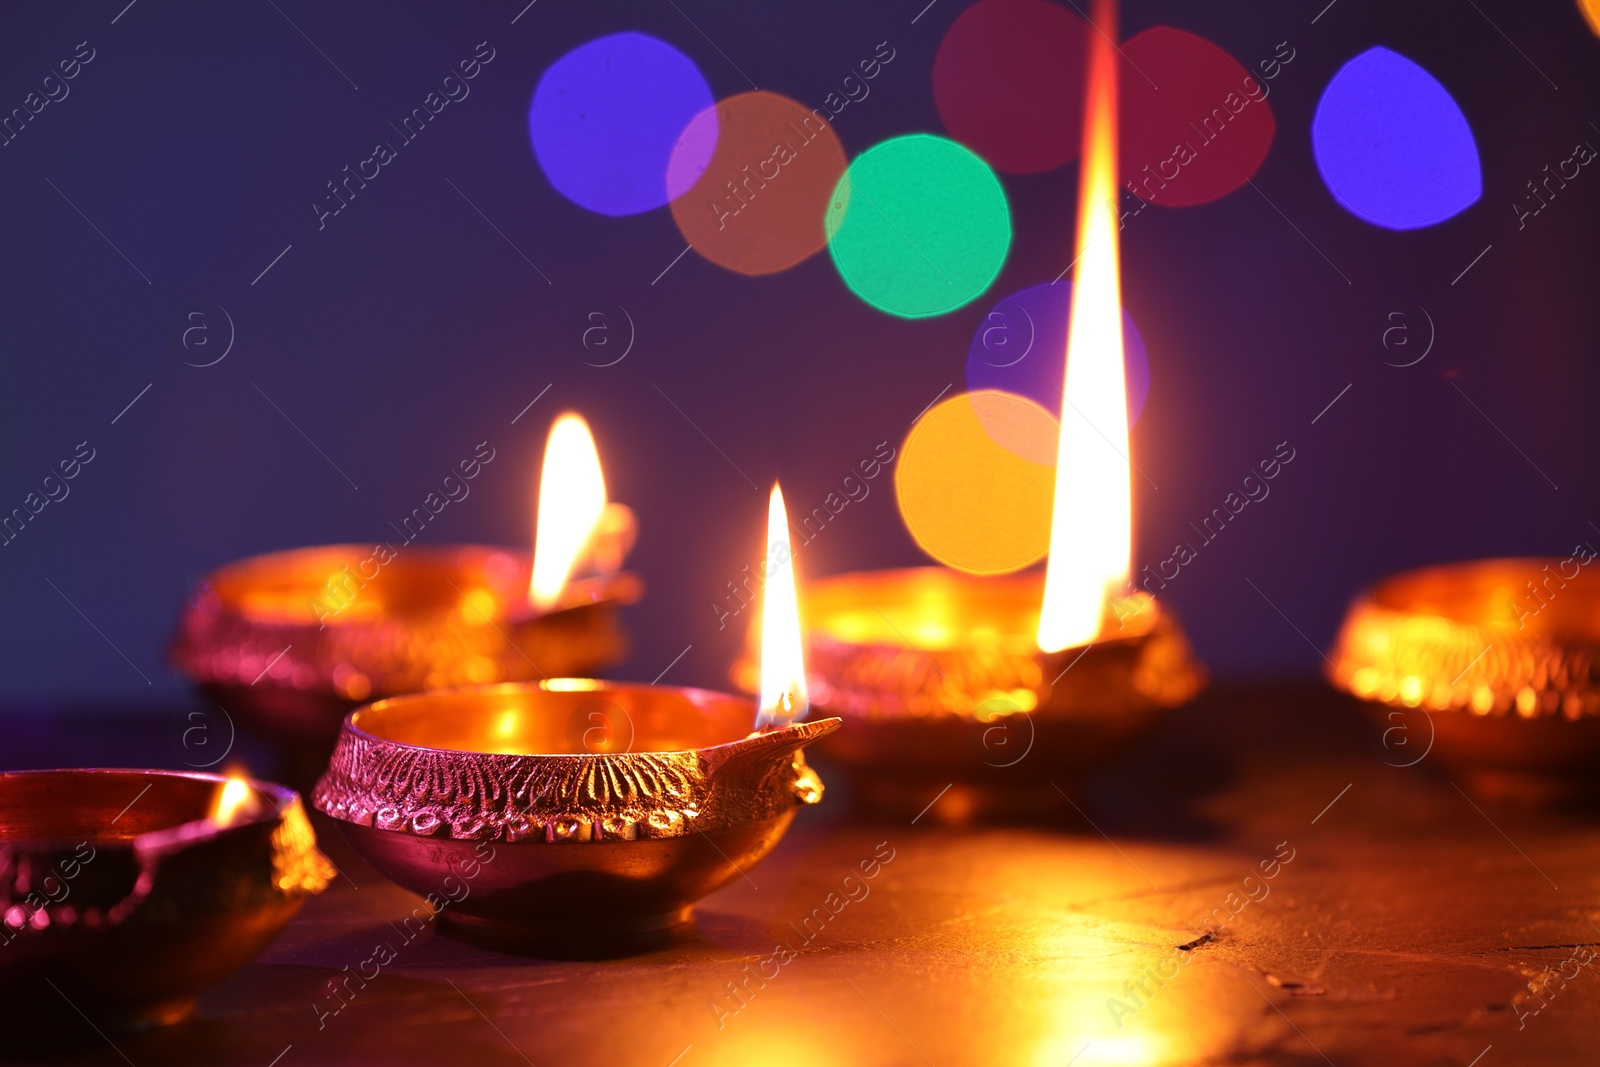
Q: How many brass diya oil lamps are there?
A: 5